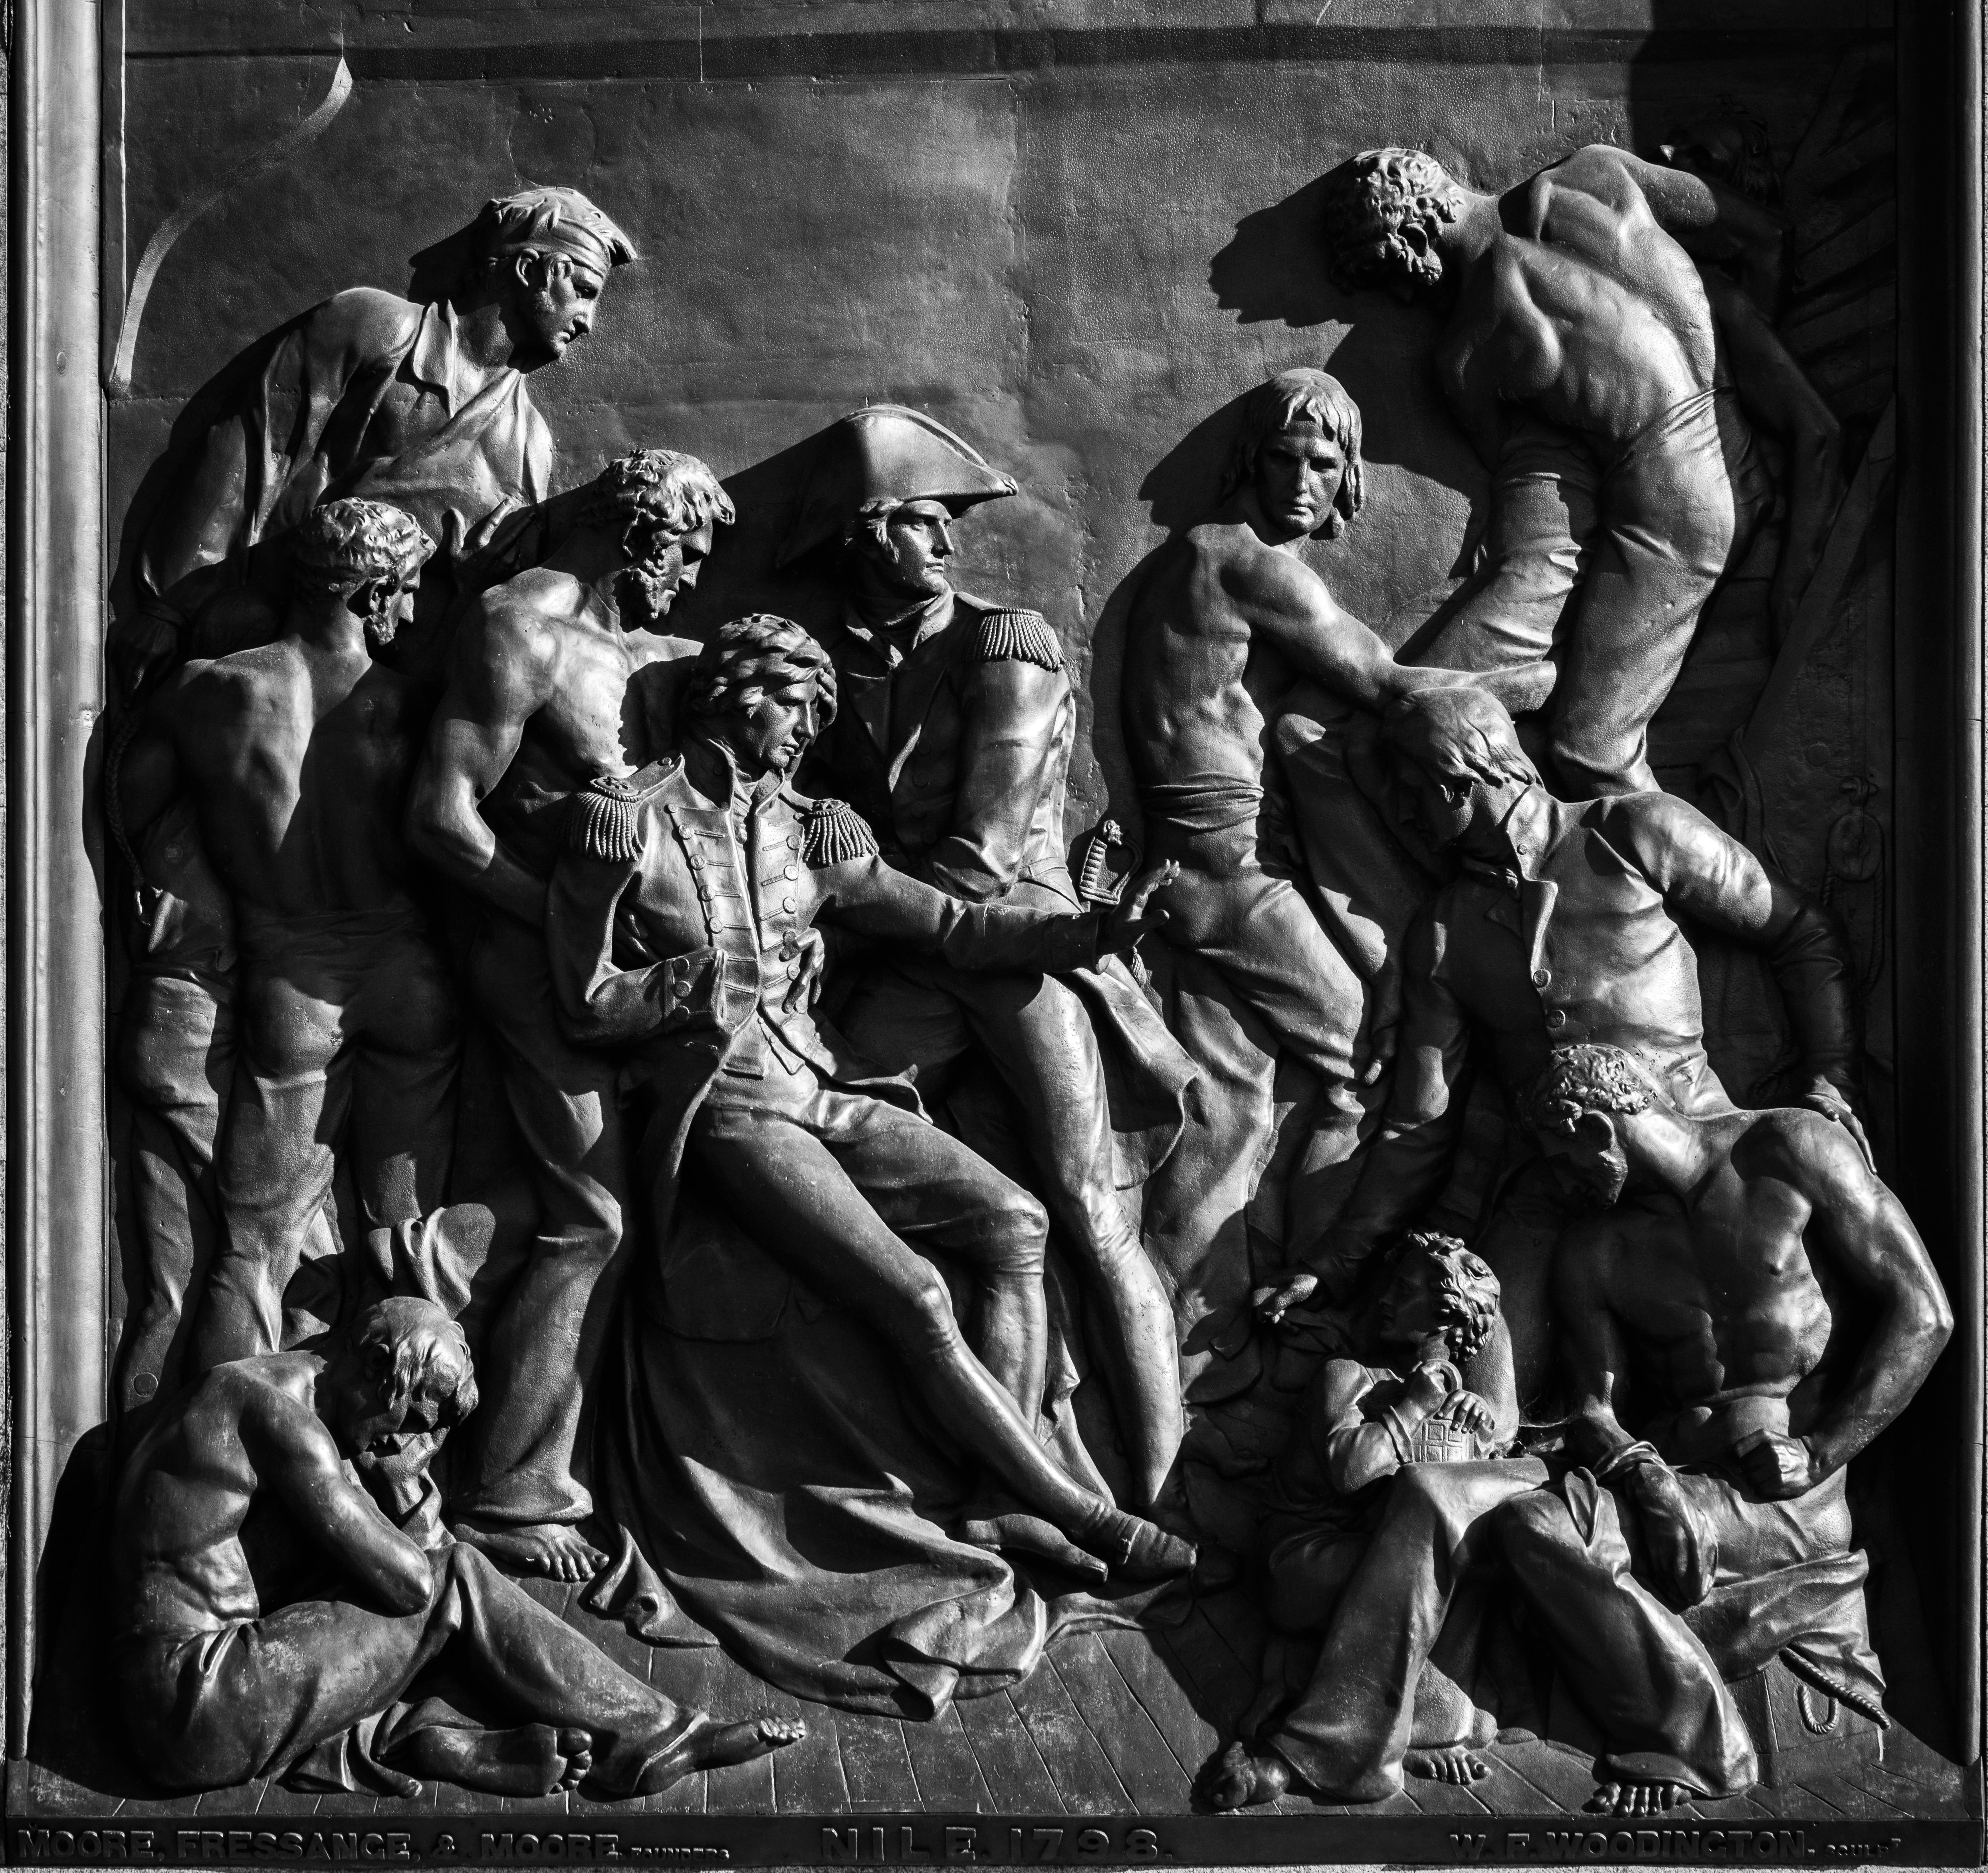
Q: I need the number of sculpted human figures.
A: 12